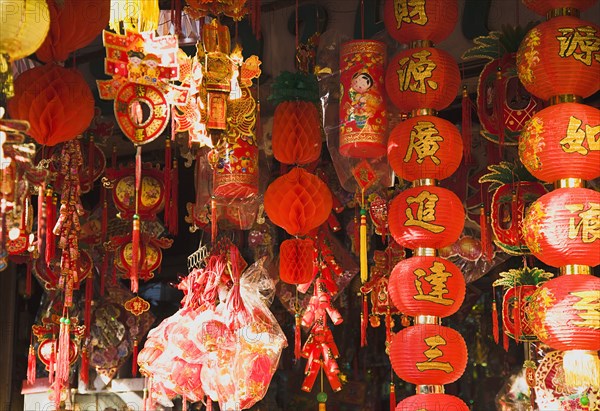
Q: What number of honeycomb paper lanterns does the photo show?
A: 5